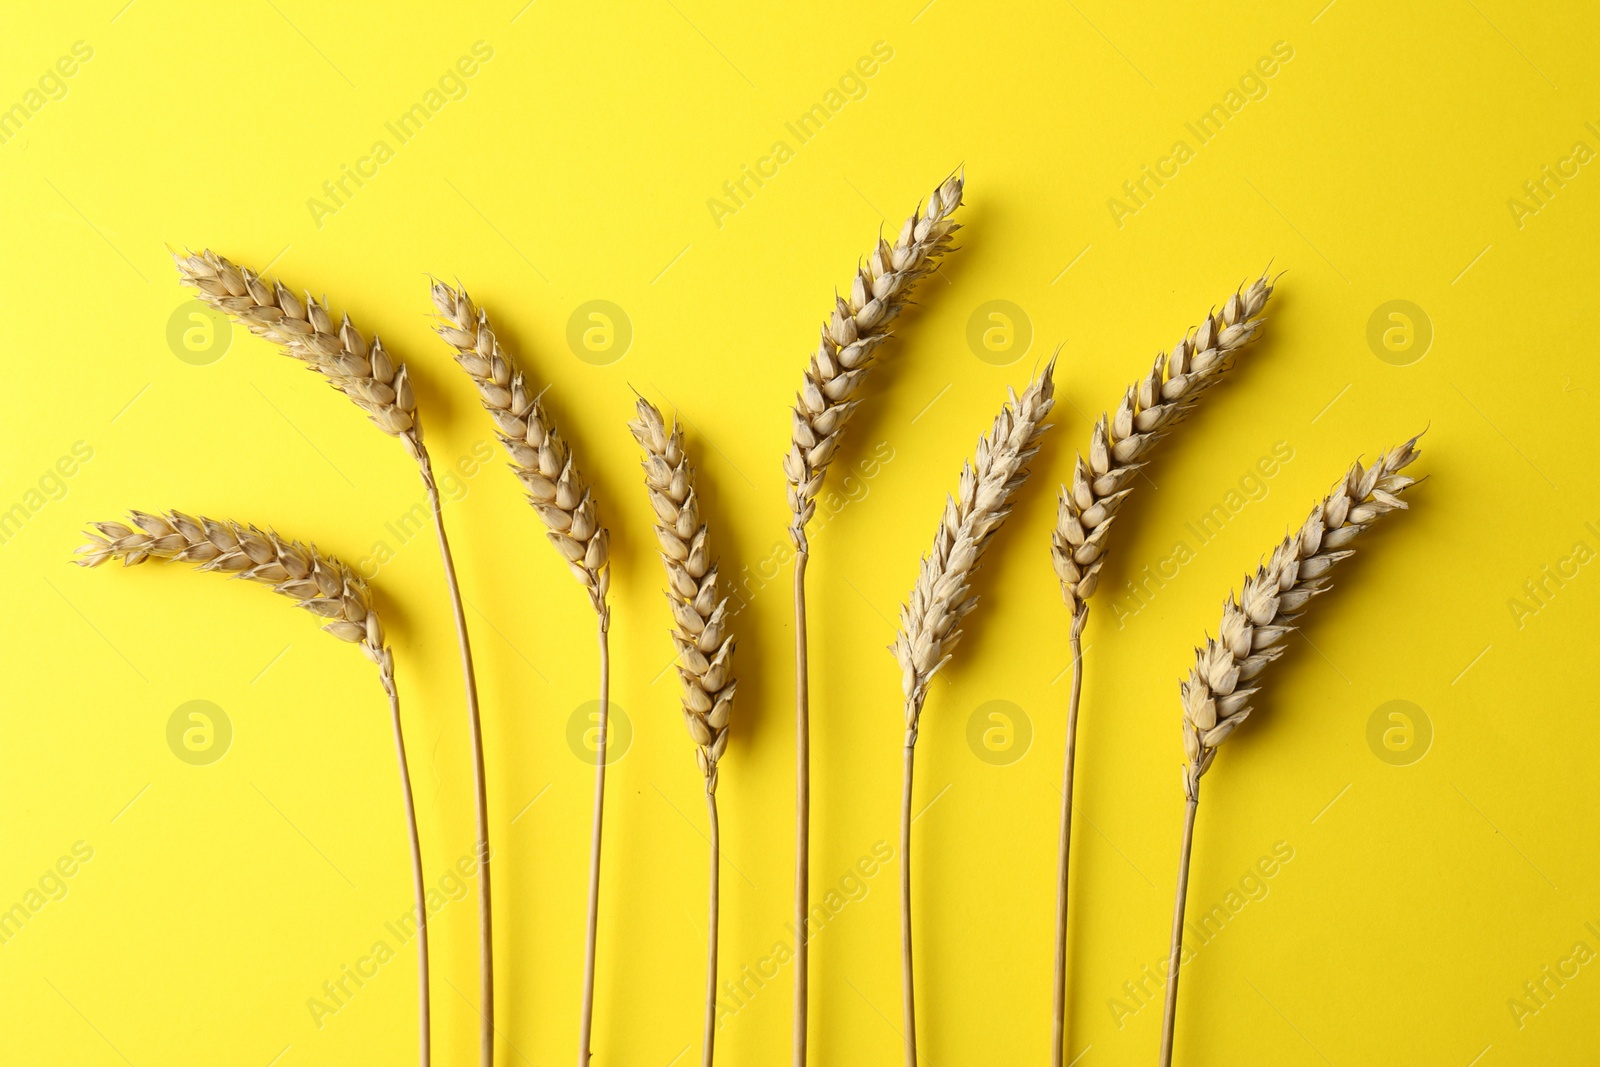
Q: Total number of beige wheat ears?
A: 8